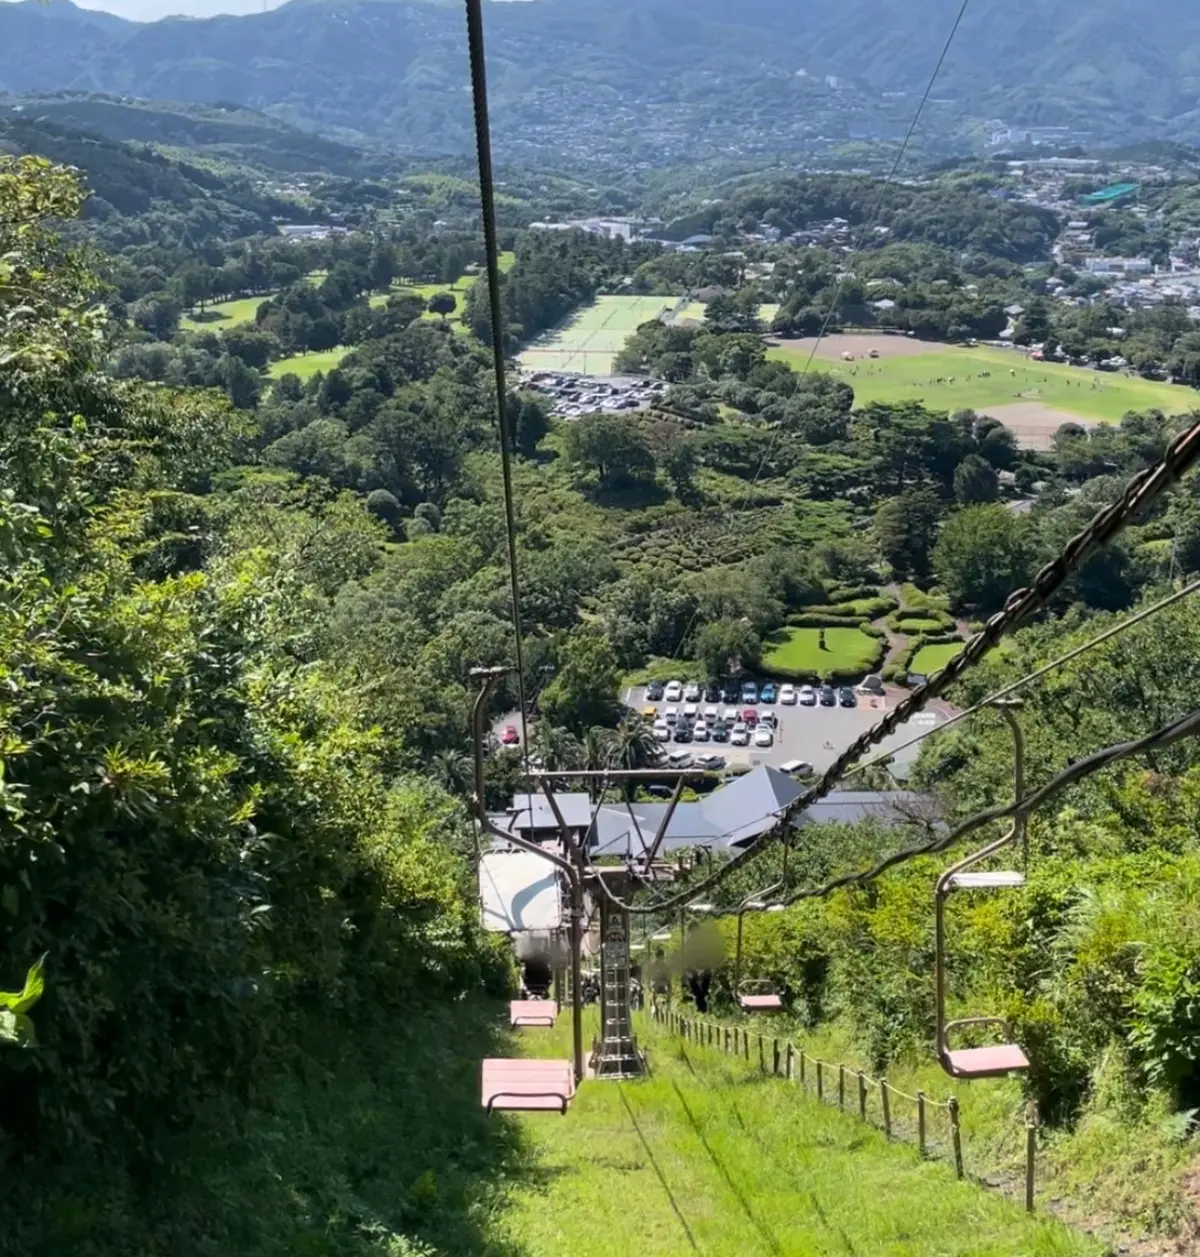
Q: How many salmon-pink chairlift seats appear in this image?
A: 4